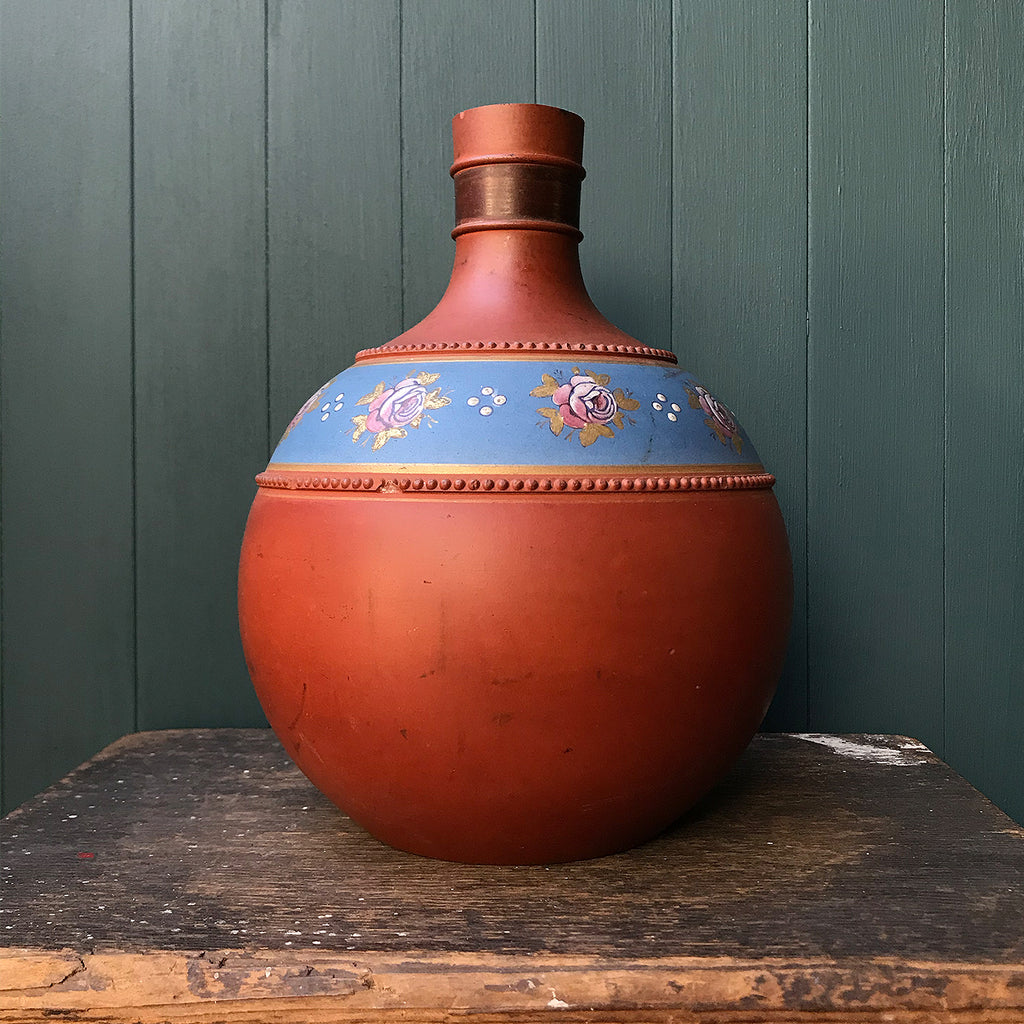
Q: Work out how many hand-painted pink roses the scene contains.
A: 4